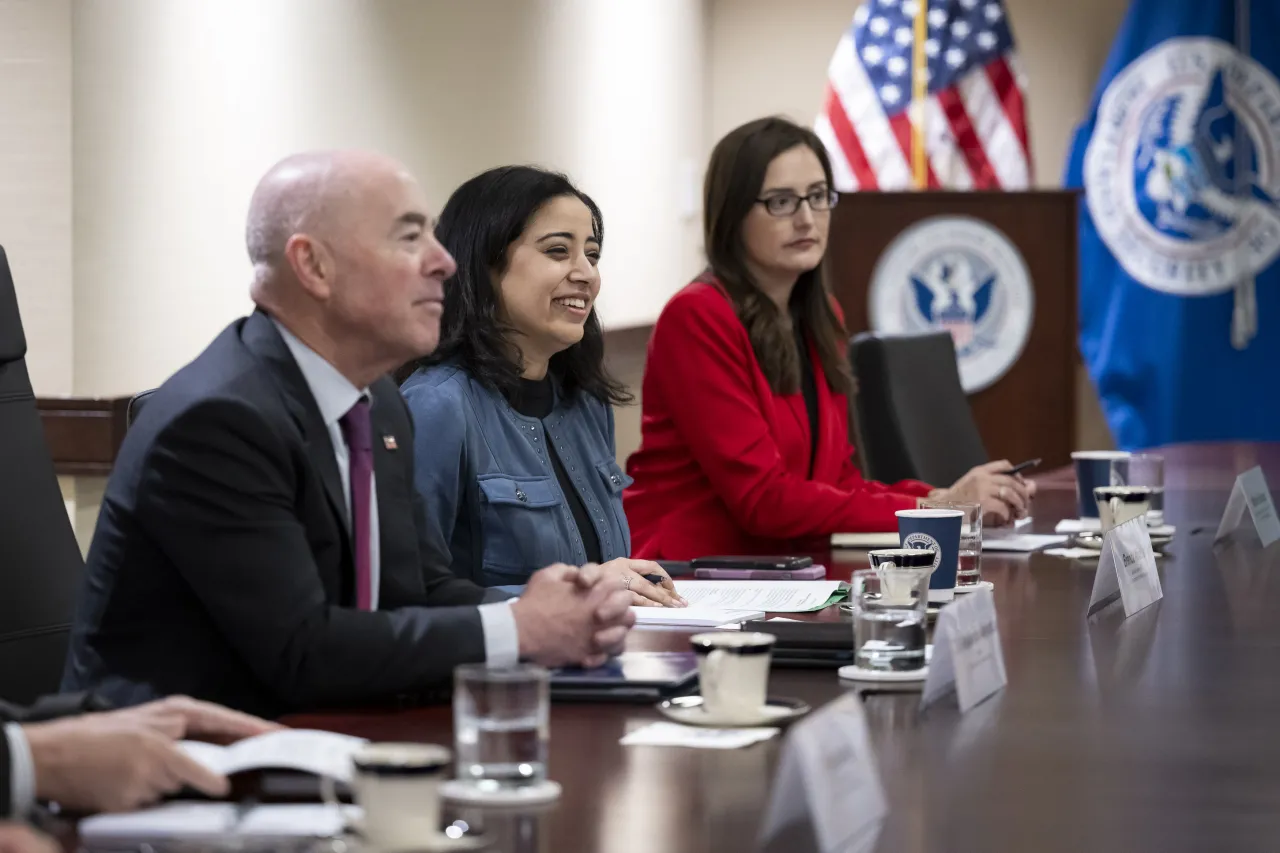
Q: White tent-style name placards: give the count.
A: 4